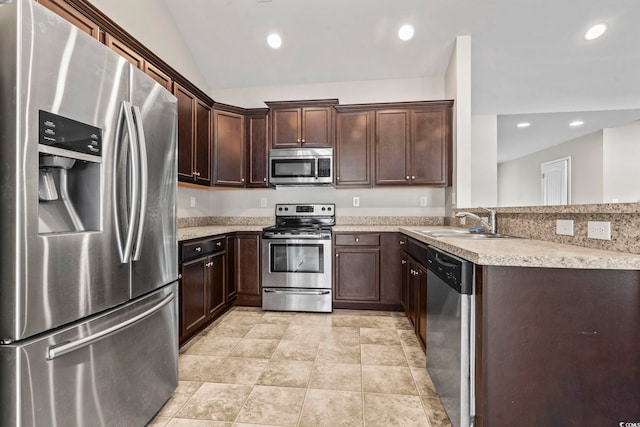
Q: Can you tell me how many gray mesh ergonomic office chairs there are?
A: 0